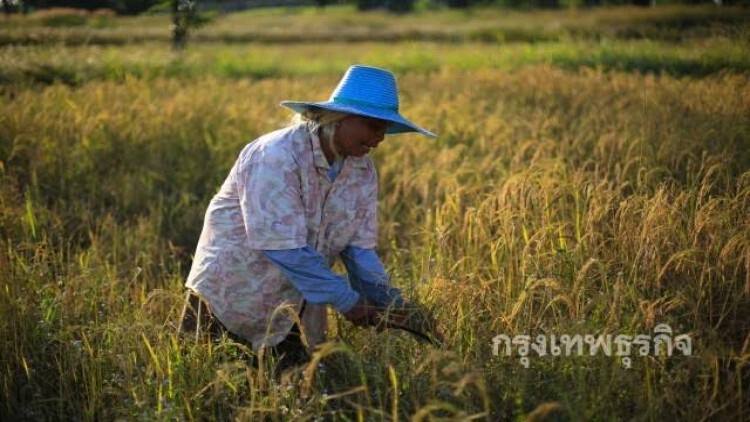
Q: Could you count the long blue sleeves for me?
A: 2